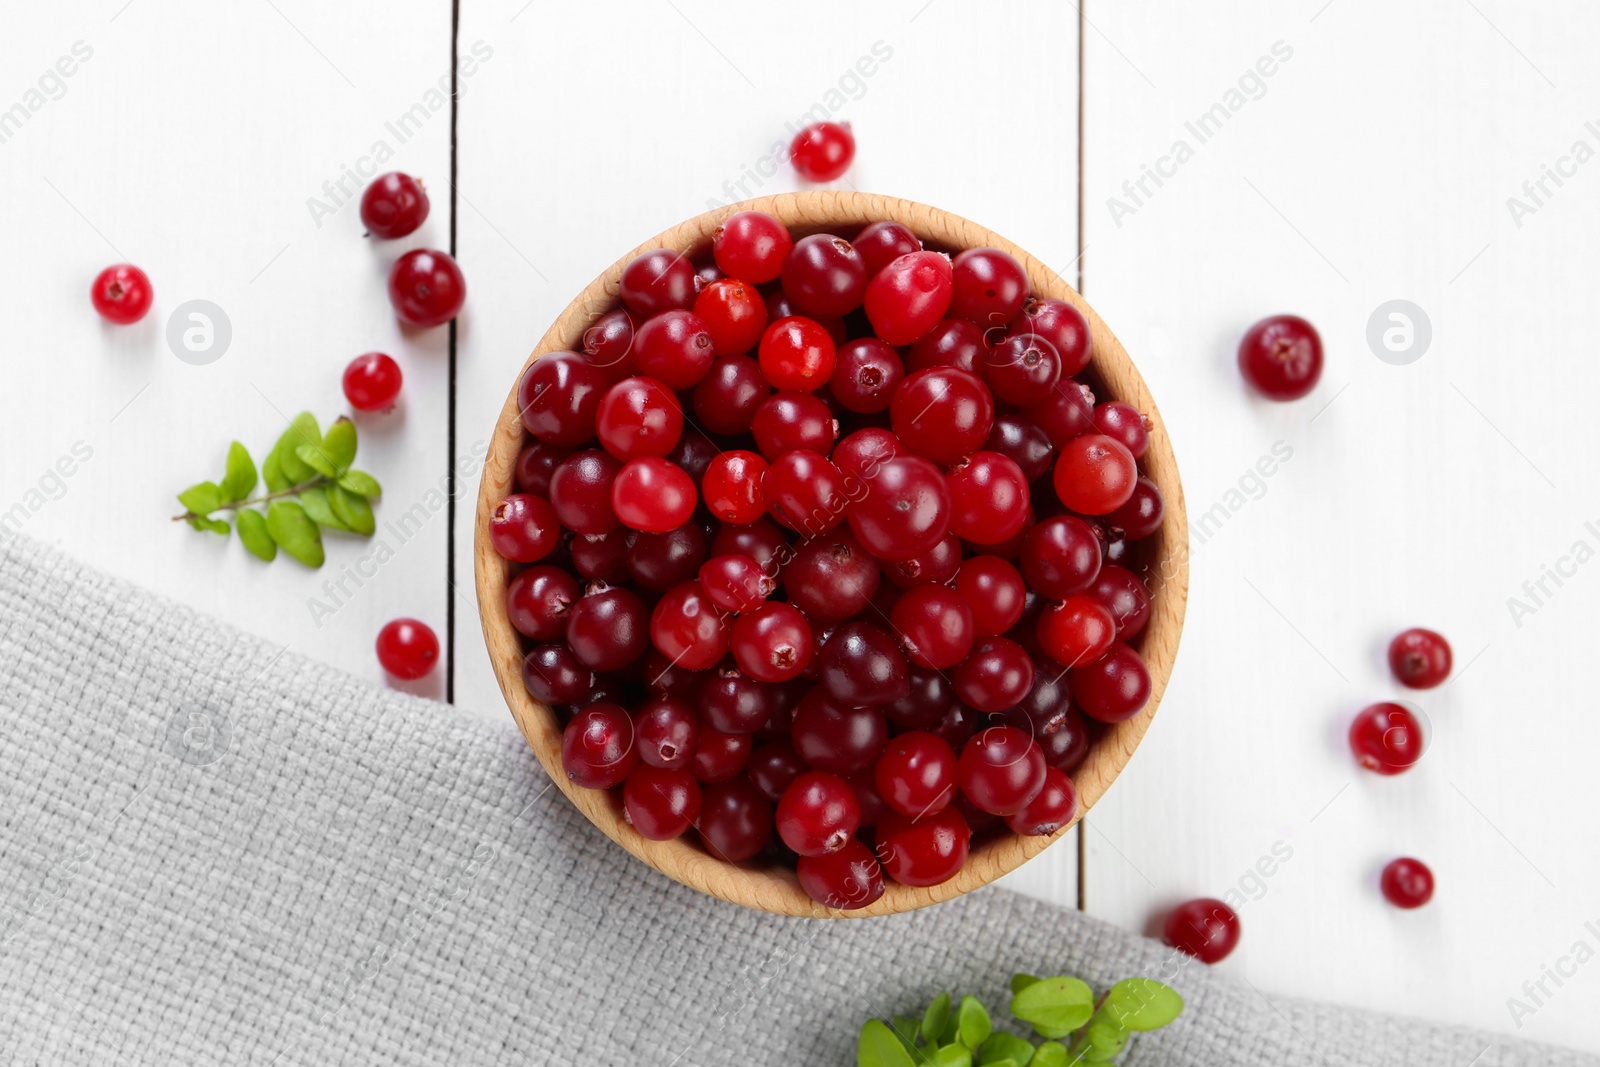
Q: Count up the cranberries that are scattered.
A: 11